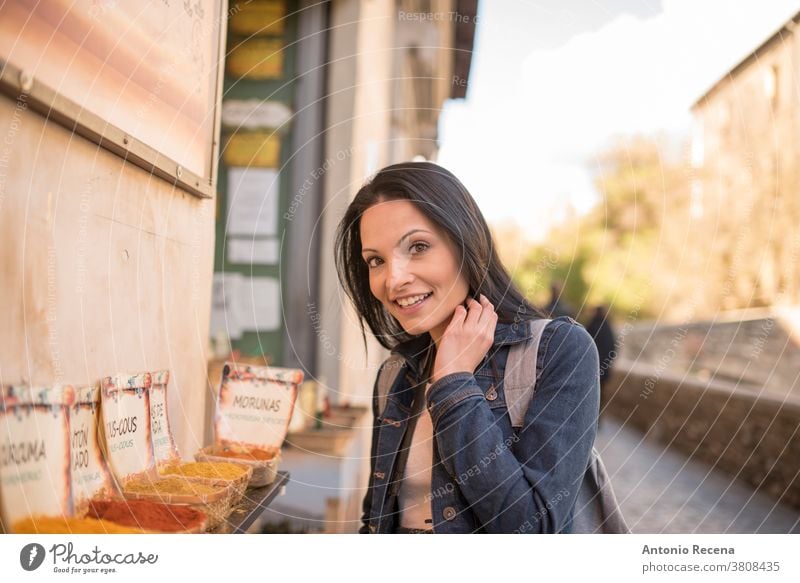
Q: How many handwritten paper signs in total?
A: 5